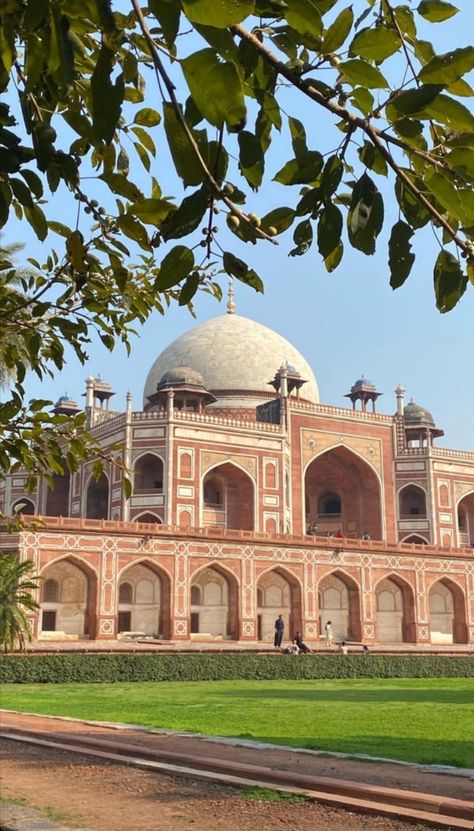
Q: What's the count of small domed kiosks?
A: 6